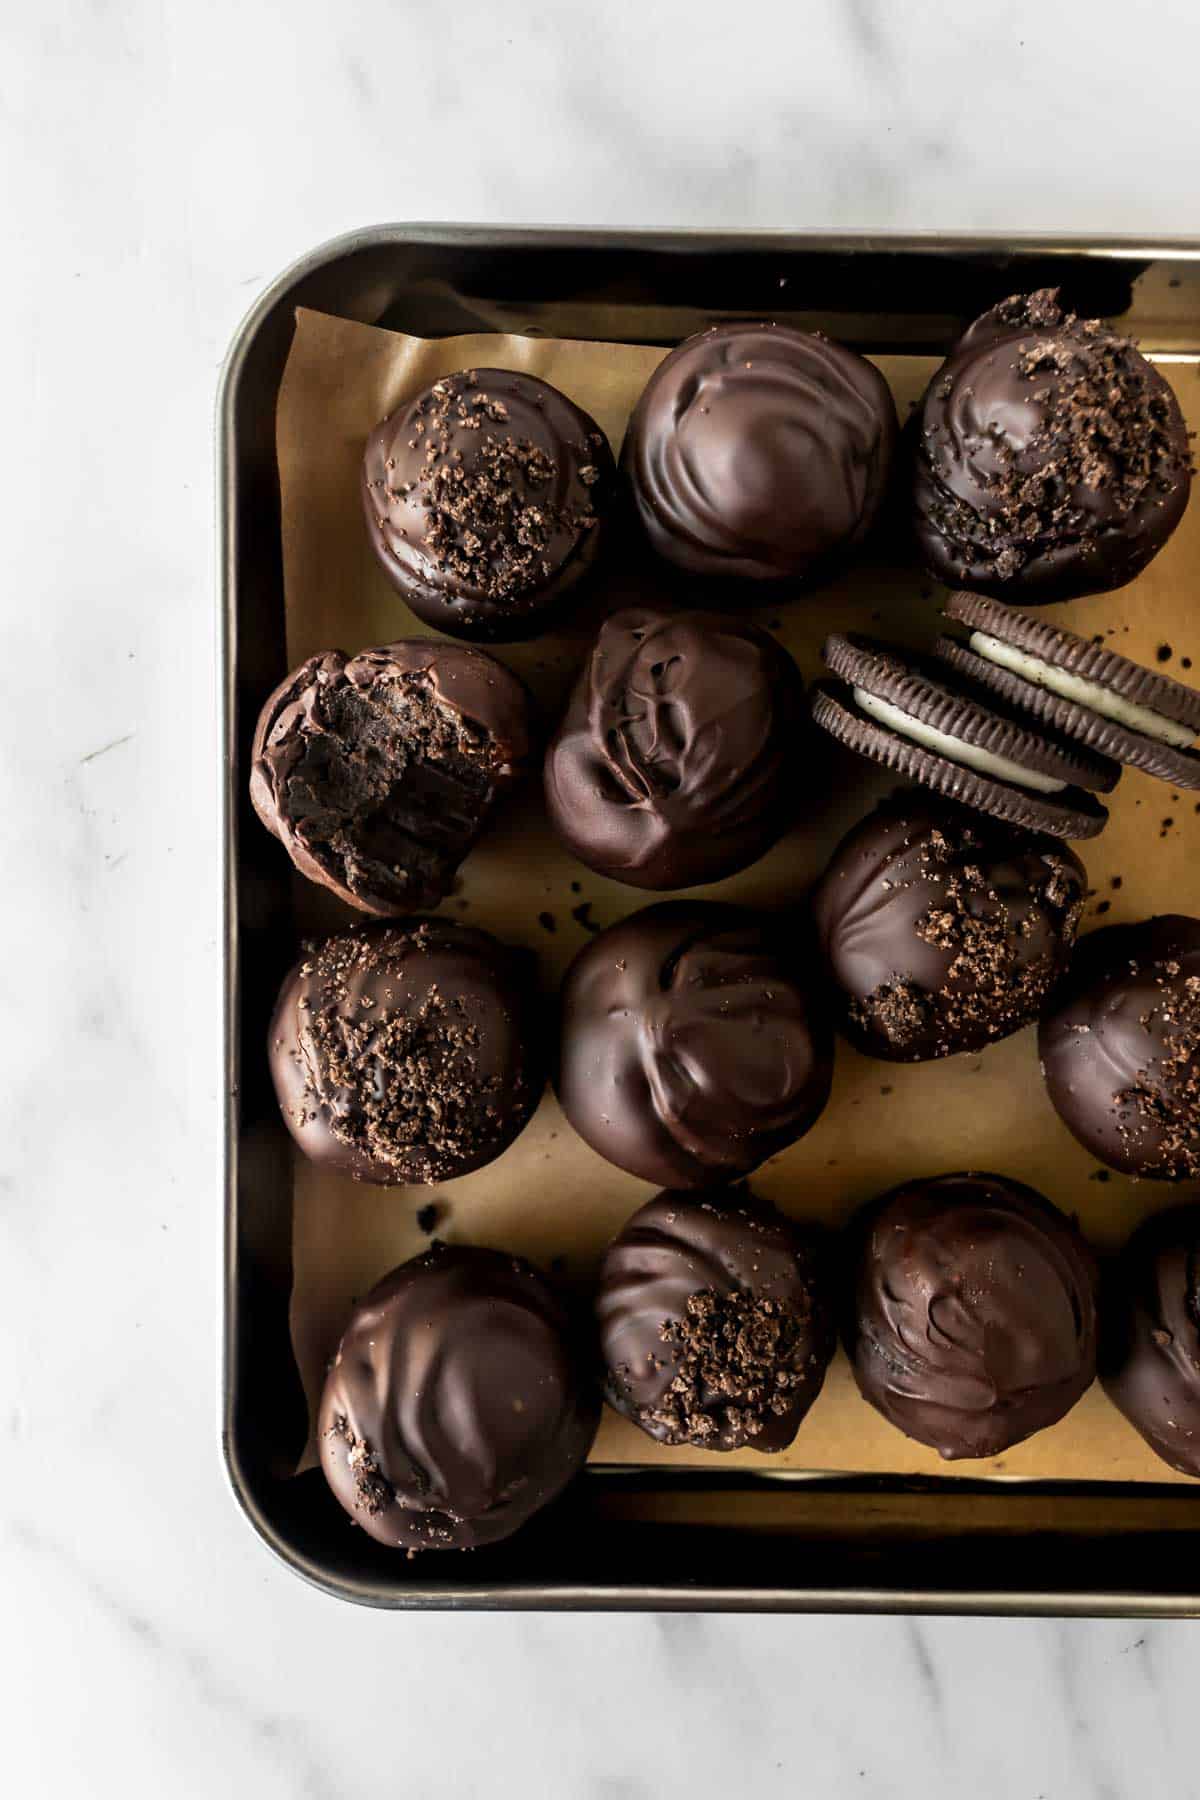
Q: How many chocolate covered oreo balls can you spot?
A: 13